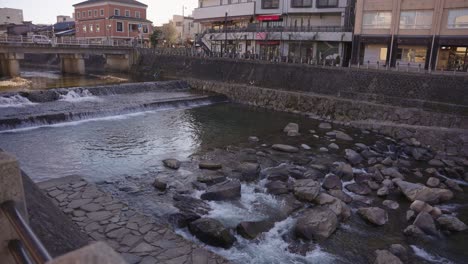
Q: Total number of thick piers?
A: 2